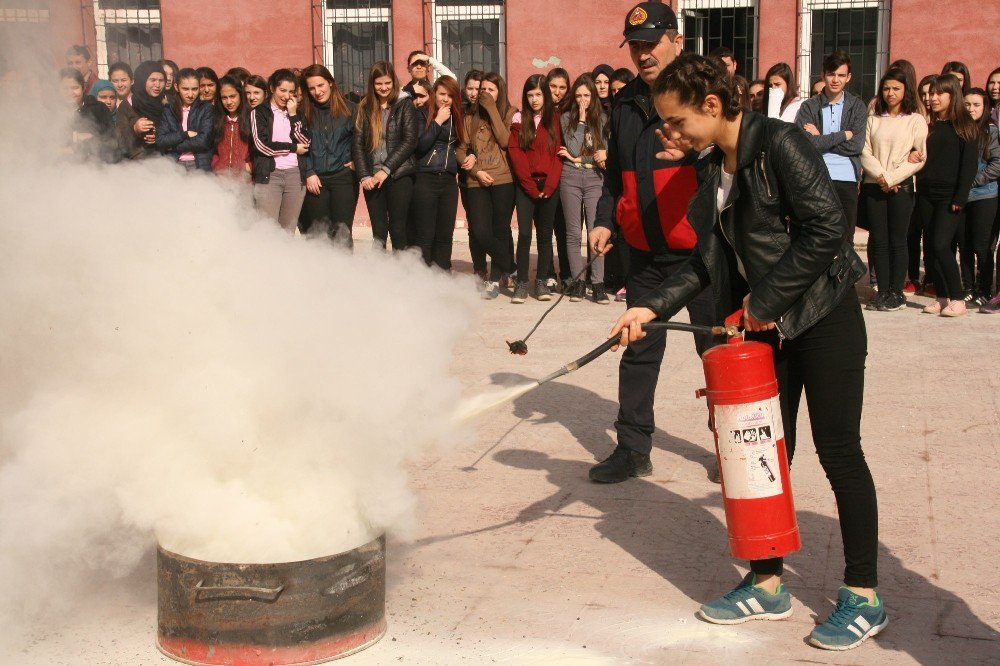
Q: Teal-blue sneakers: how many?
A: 2